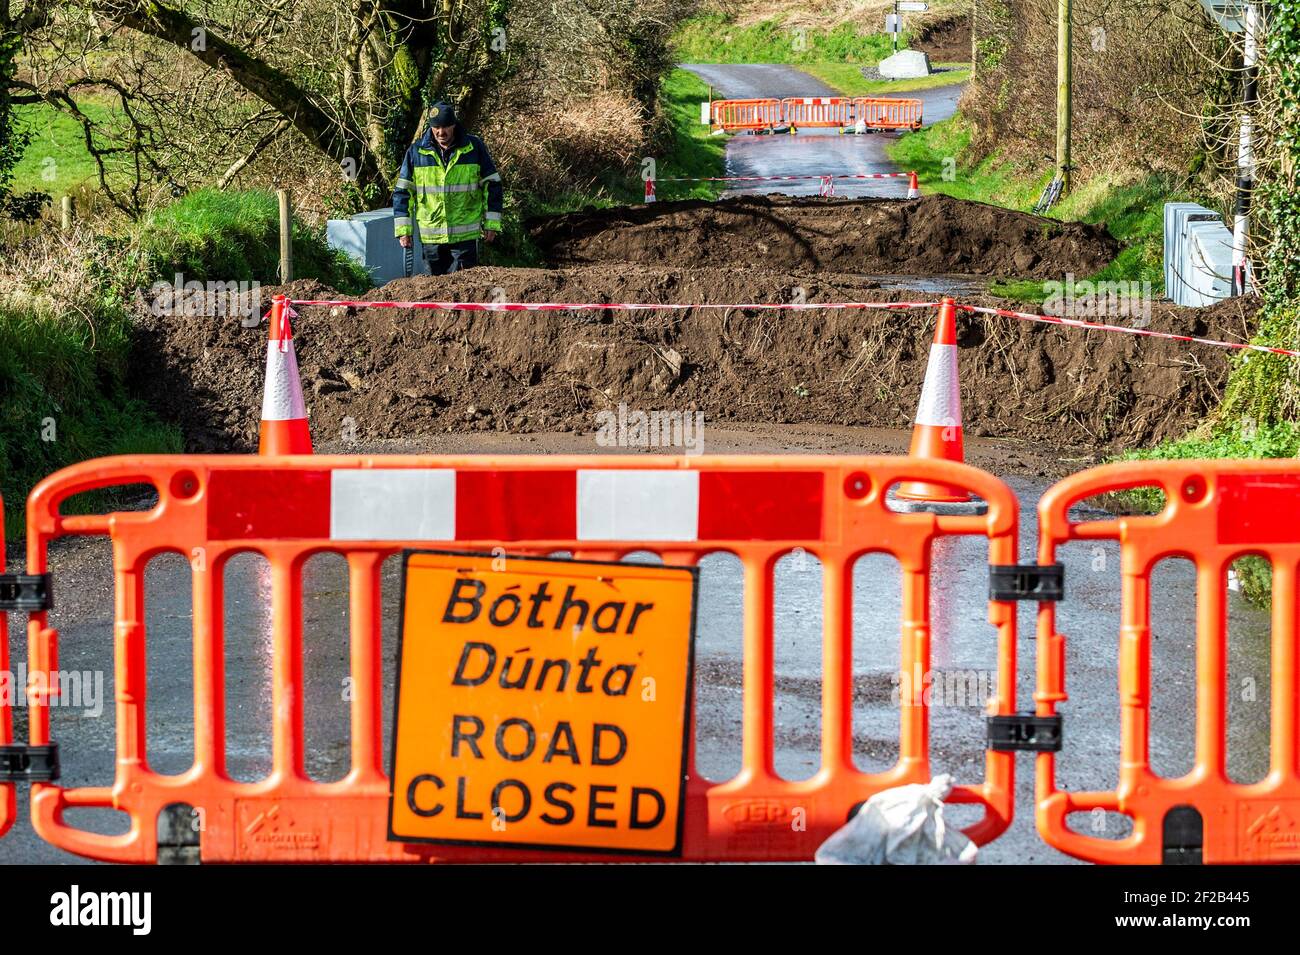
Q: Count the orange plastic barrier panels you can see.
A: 6